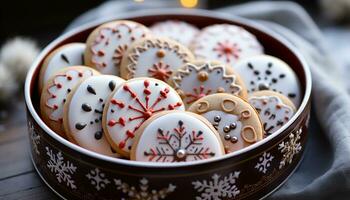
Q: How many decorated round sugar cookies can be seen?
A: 13